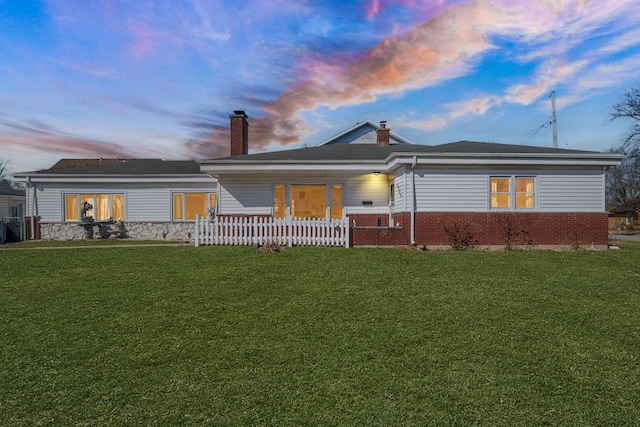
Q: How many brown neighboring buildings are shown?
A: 1